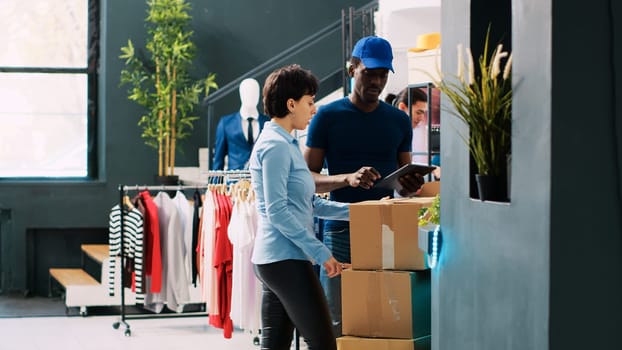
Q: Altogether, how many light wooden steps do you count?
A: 2